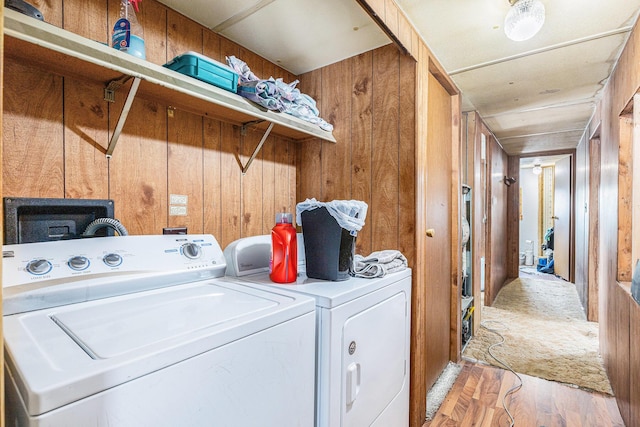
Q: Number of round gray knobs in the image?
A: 4